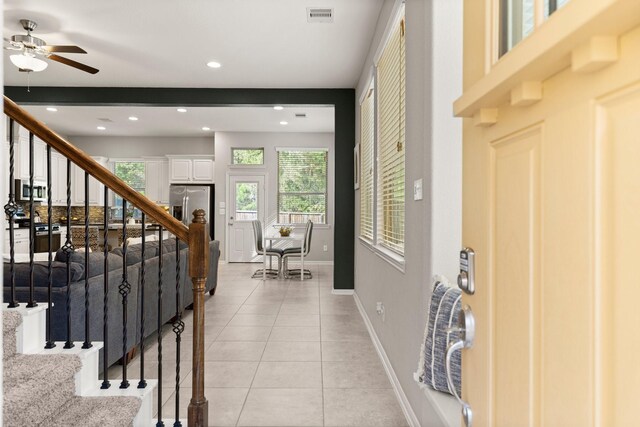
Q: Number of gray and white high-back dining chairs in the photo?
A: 2